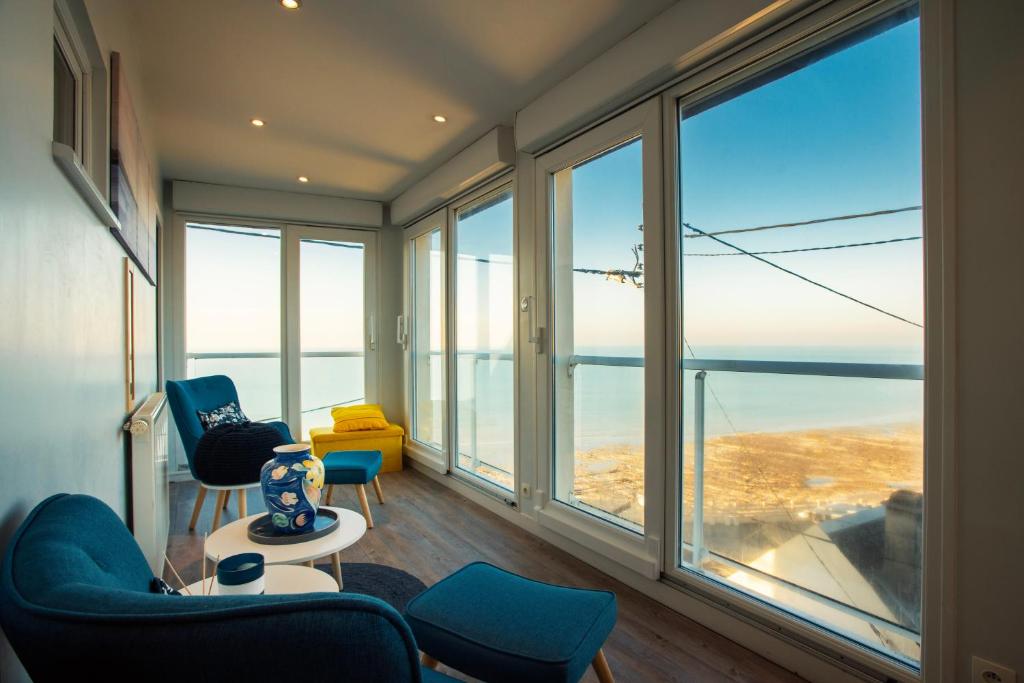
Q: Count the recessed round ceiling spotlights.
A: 4